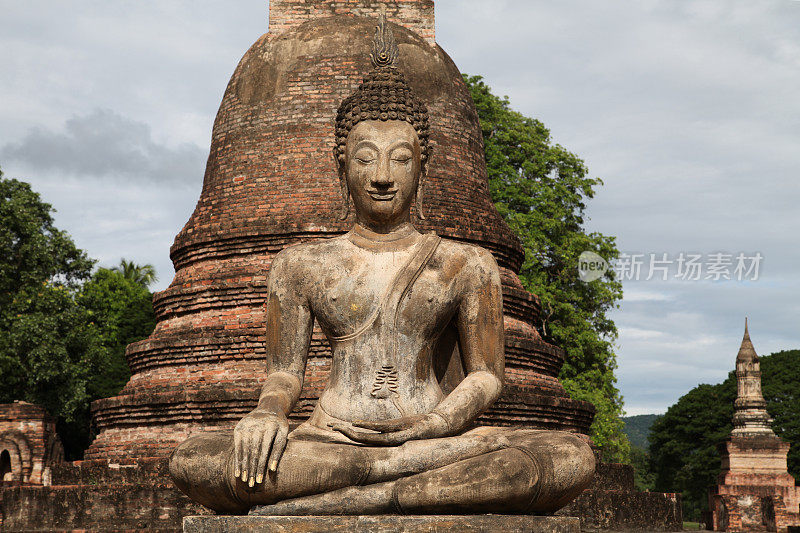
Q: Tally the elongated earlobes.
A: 2